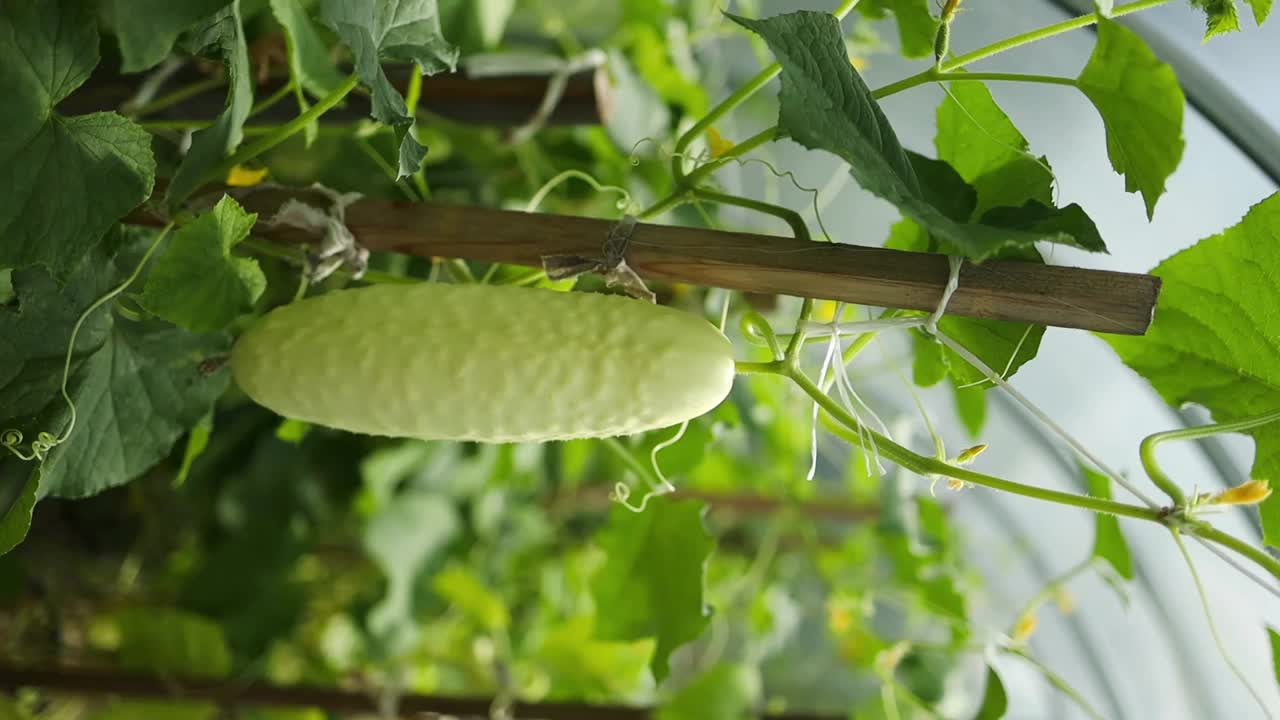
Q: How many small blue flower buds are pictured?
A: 0